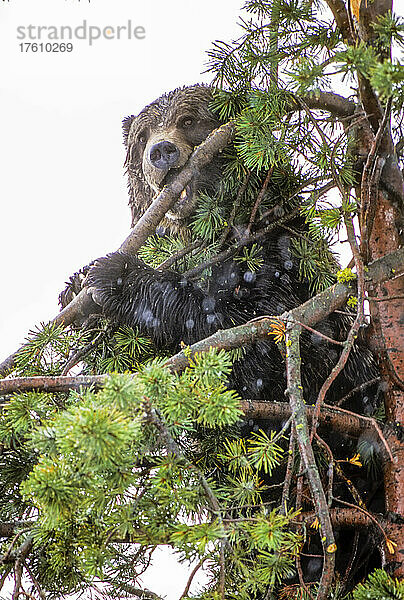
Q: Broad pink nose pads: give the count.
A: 0